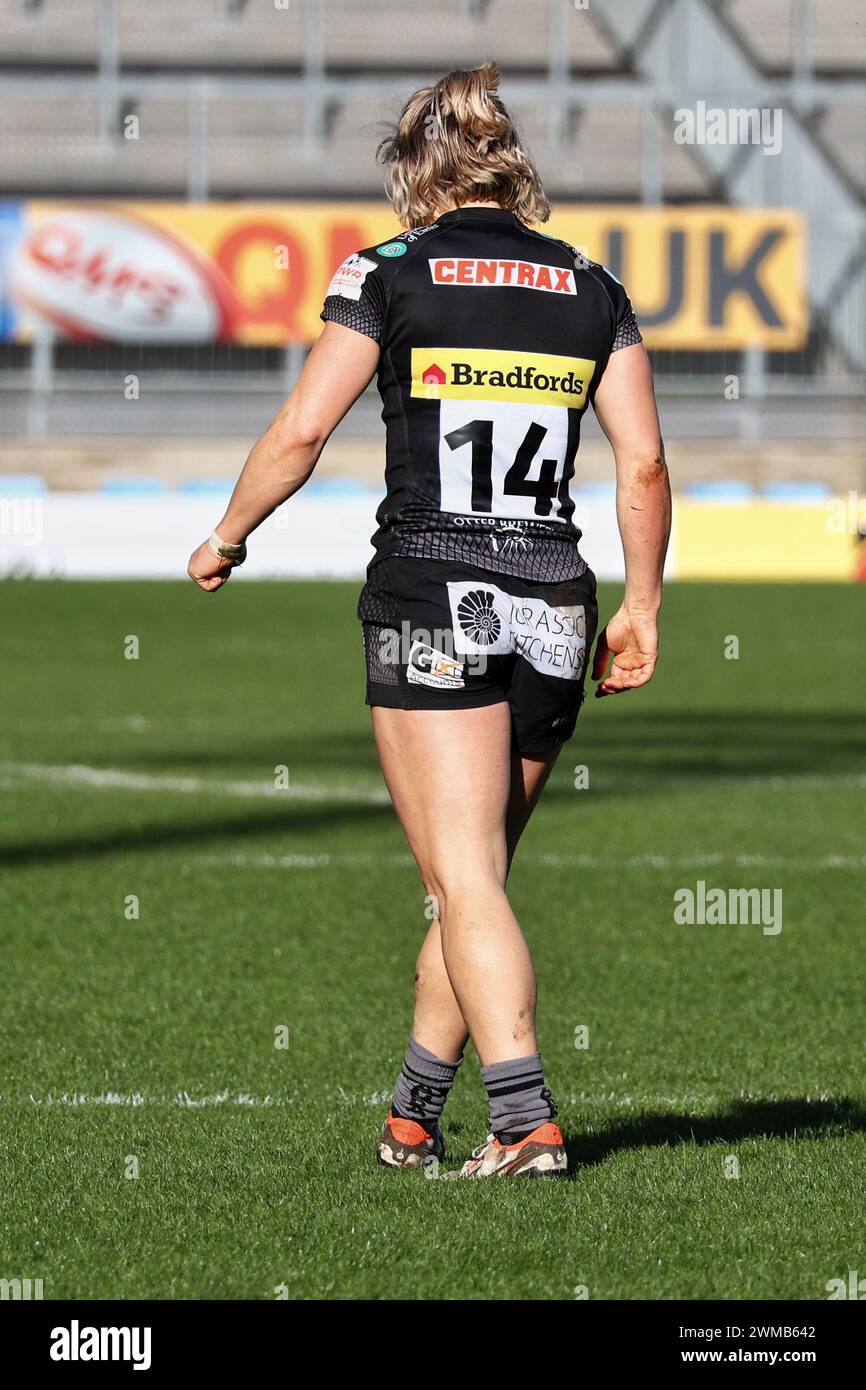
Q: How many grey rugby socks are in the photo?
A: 2